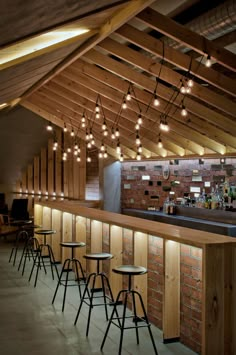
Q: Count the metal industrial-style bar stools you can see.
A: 6